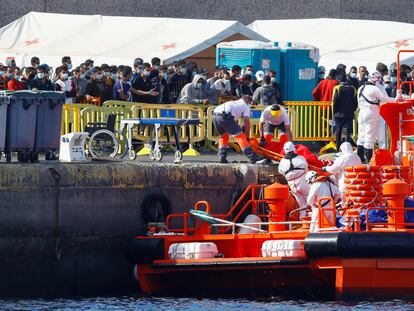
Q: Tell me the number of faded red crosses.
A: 3